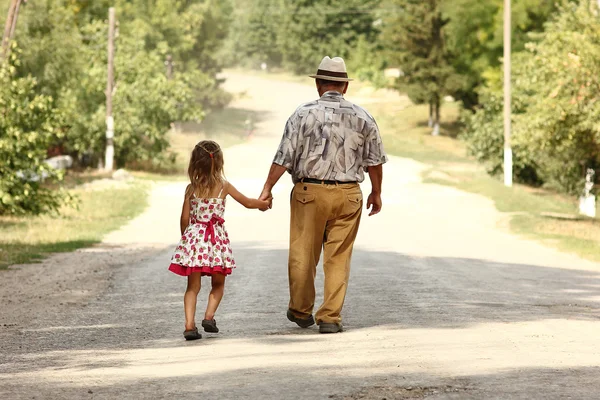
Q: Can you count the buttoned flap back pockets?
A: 2